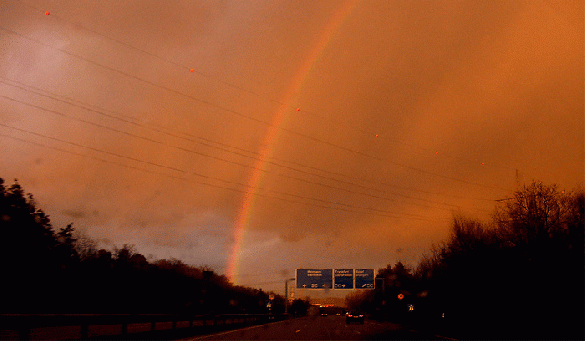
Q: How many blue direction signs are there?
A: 3